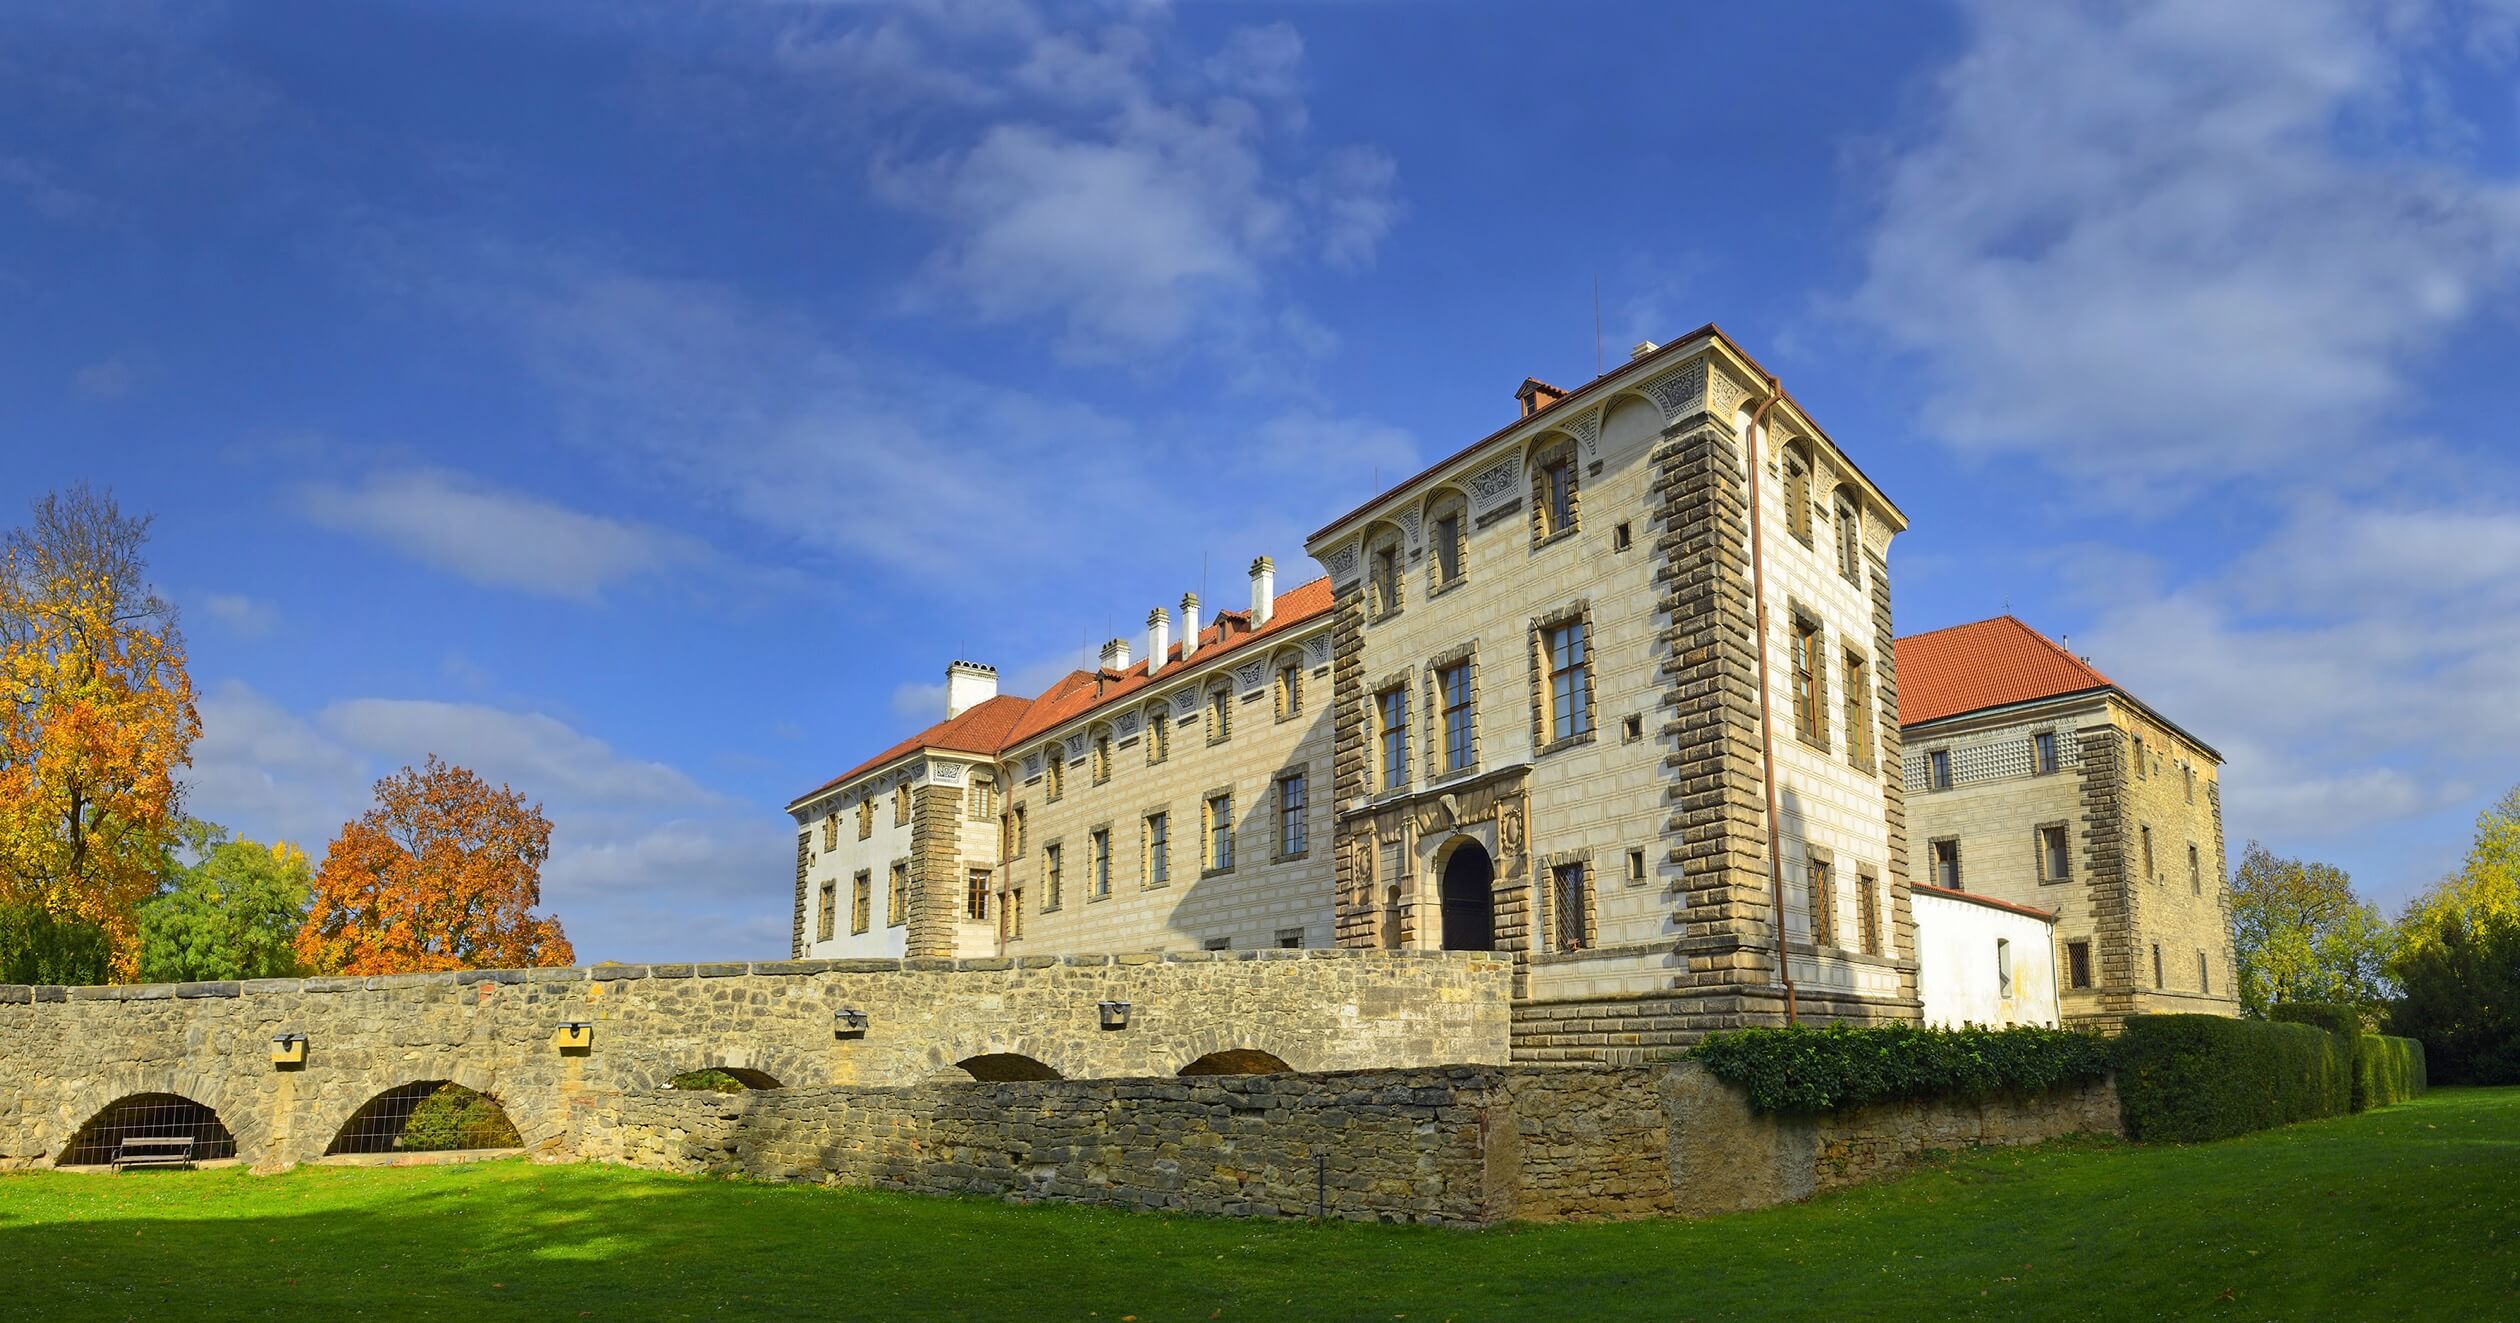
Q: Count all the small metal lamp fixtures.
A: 4